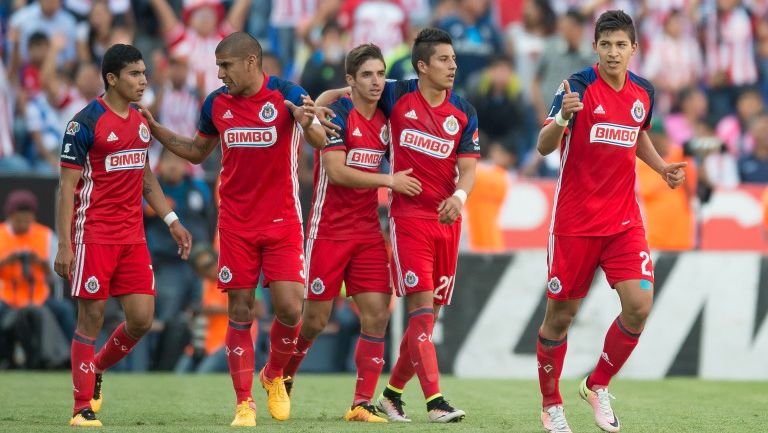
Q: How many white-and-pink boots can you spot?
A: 2